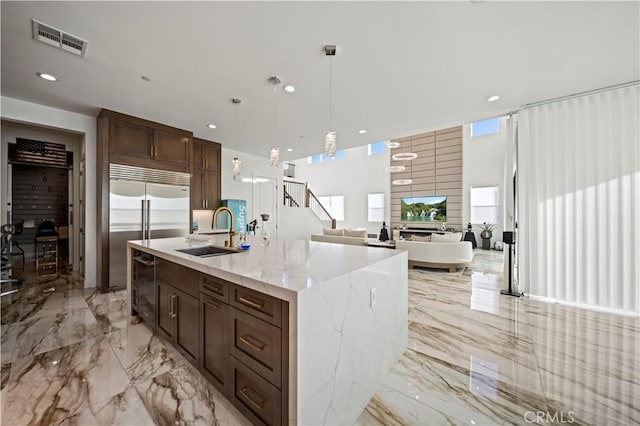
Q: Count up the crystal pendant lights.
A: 3